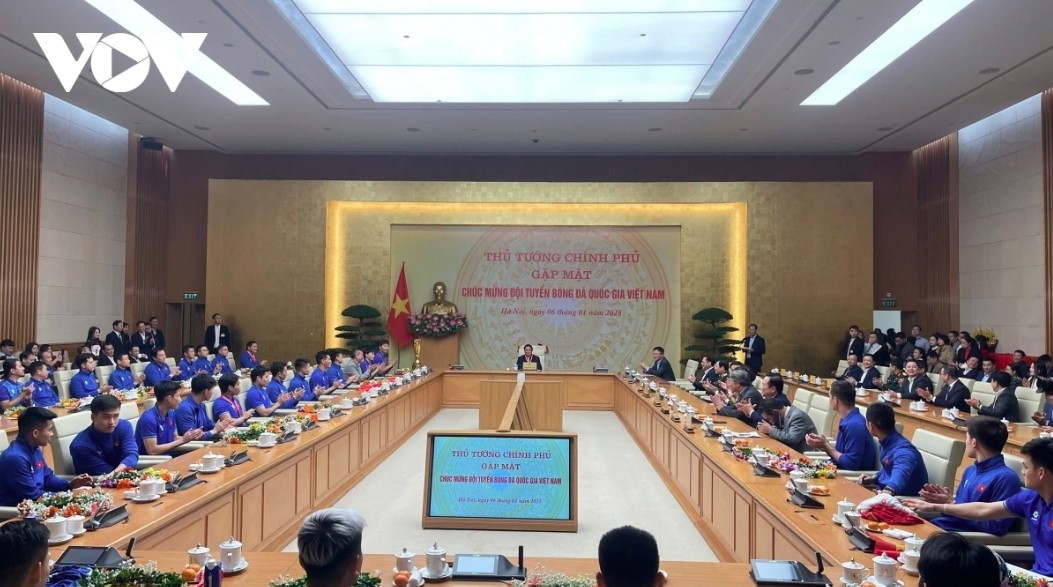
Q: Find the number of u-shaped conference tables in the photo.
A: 1